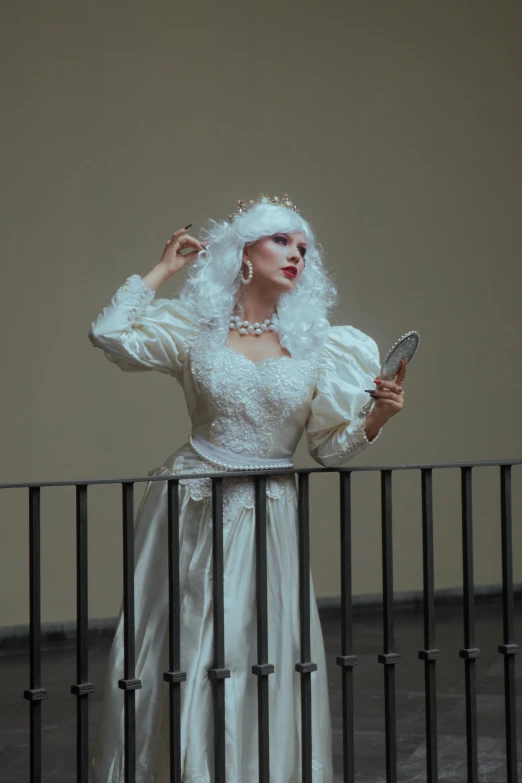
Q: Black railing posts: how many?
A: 12